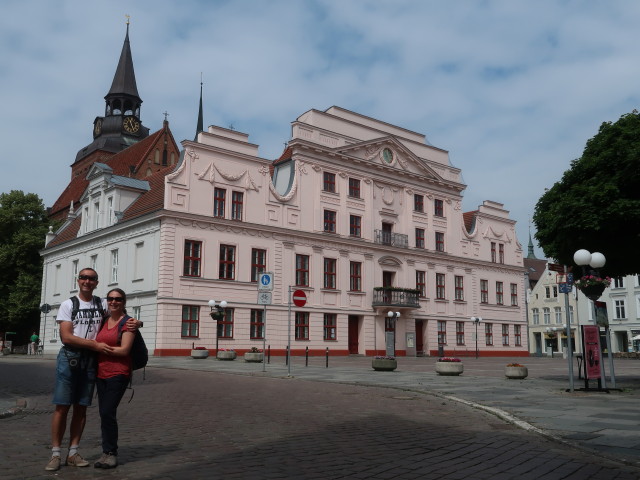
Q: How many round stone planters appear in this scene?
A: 6